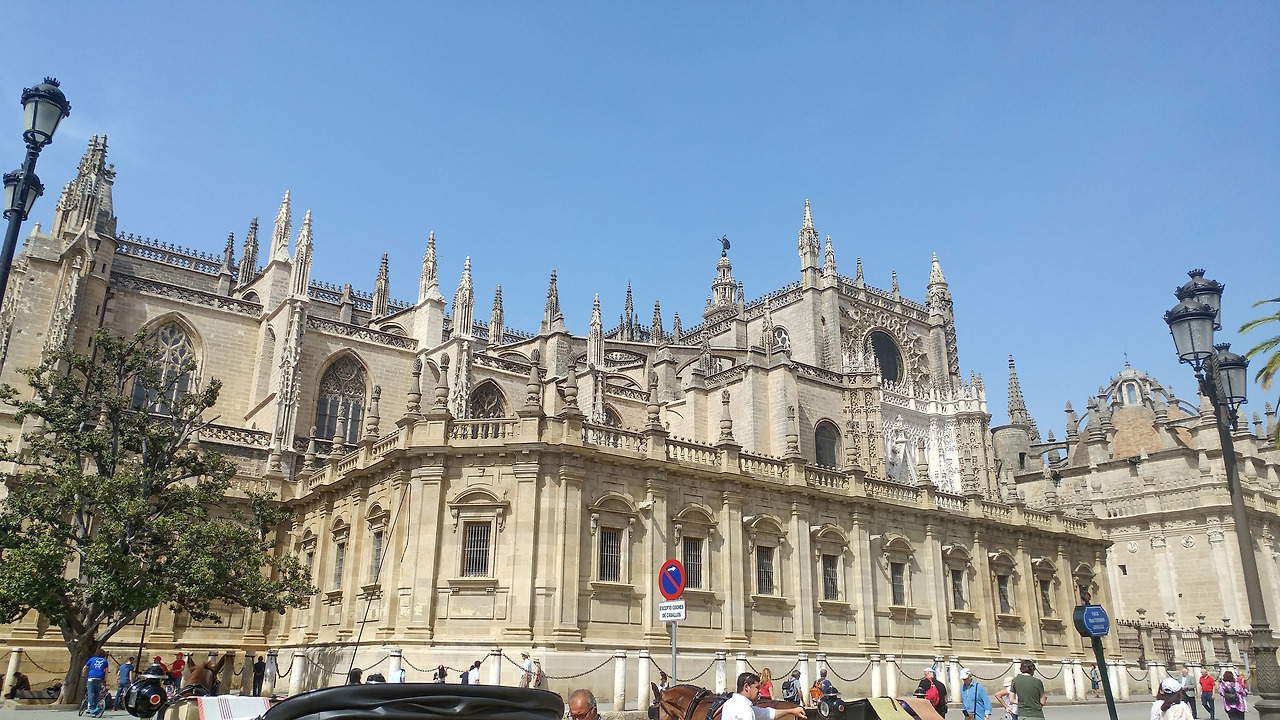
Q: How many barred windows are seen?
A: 13